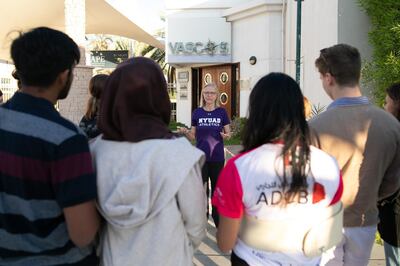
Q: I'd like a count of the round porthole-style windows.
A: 3